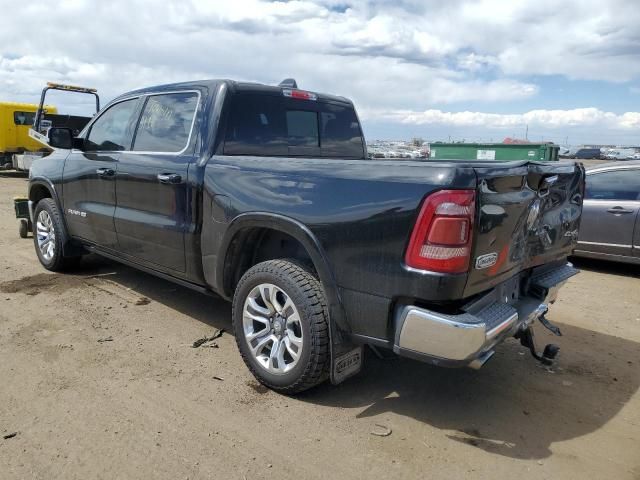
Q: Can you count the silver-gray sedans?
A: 1